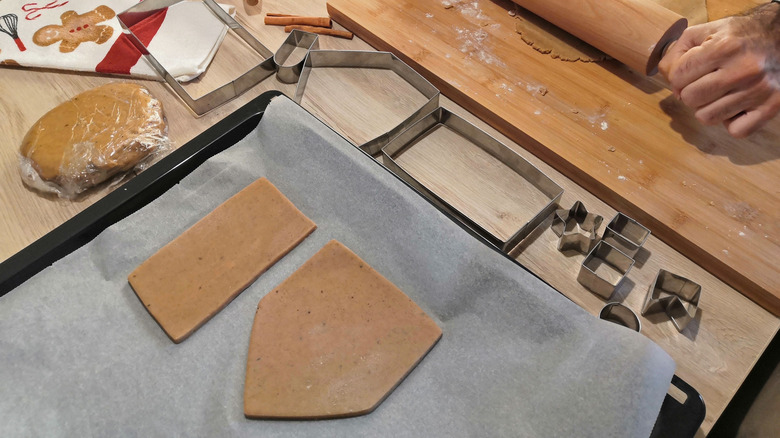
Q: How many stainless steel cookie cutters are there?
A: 9